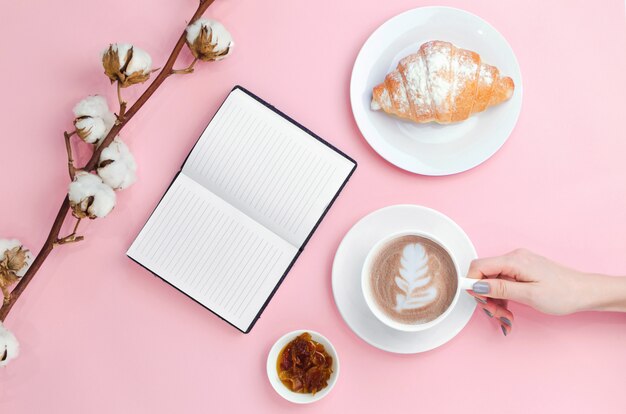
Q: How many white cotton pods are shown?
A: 7